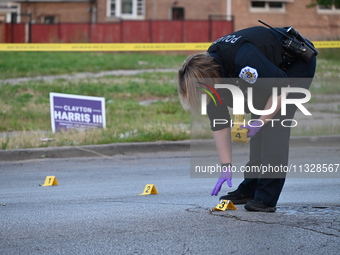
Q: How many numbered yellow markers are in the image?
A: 4